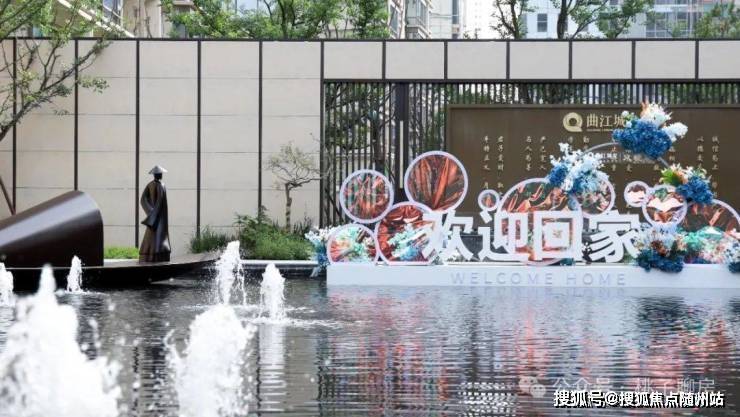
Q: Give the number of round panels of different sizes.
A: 10